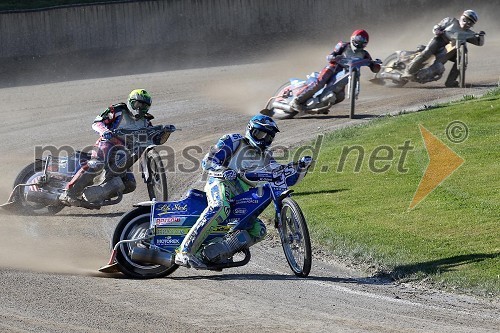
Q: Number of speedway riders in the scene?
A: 4